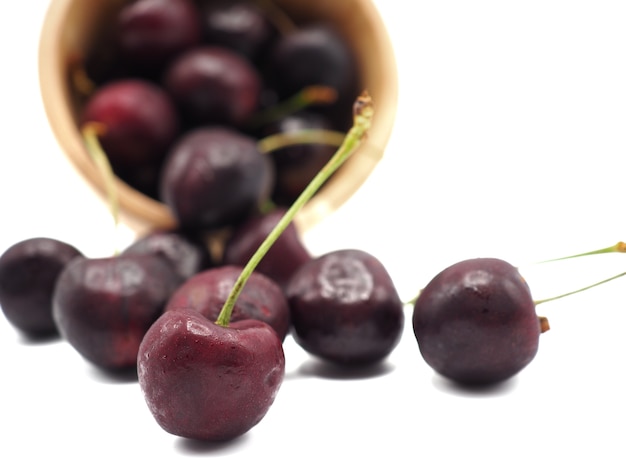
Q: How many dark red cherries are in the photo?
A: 15